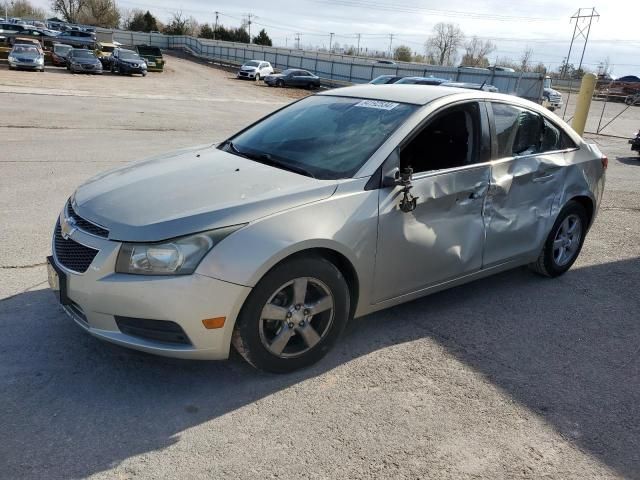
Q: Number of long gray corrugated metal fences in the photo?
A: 1